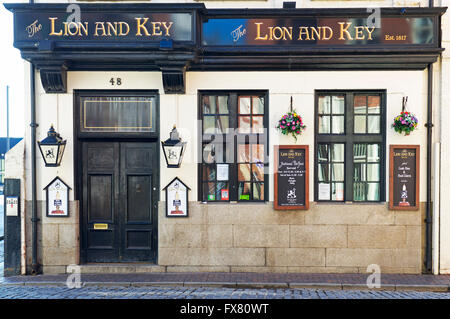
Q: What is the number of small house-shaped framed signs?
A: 2